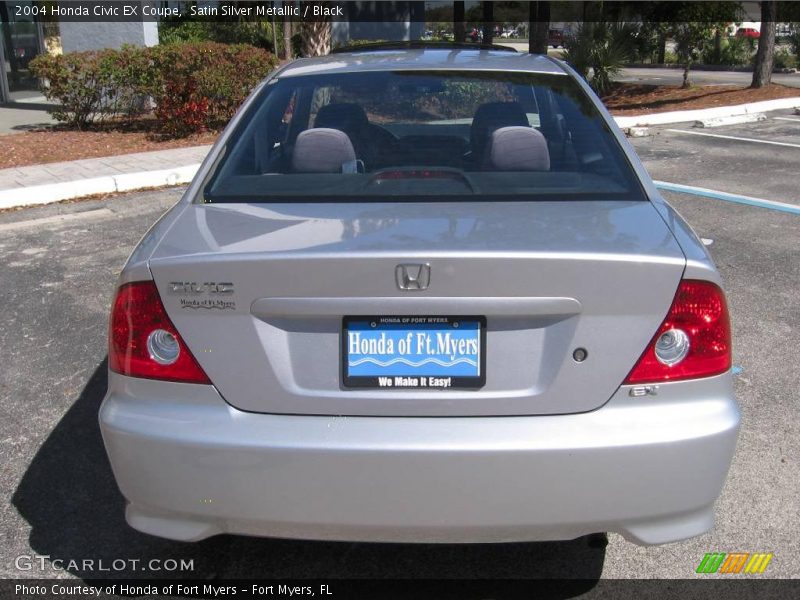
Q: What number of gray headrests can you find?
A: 2